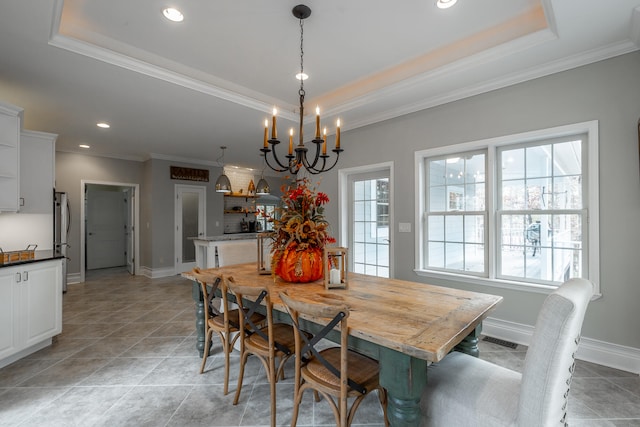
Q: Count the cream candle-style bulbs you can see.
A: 6